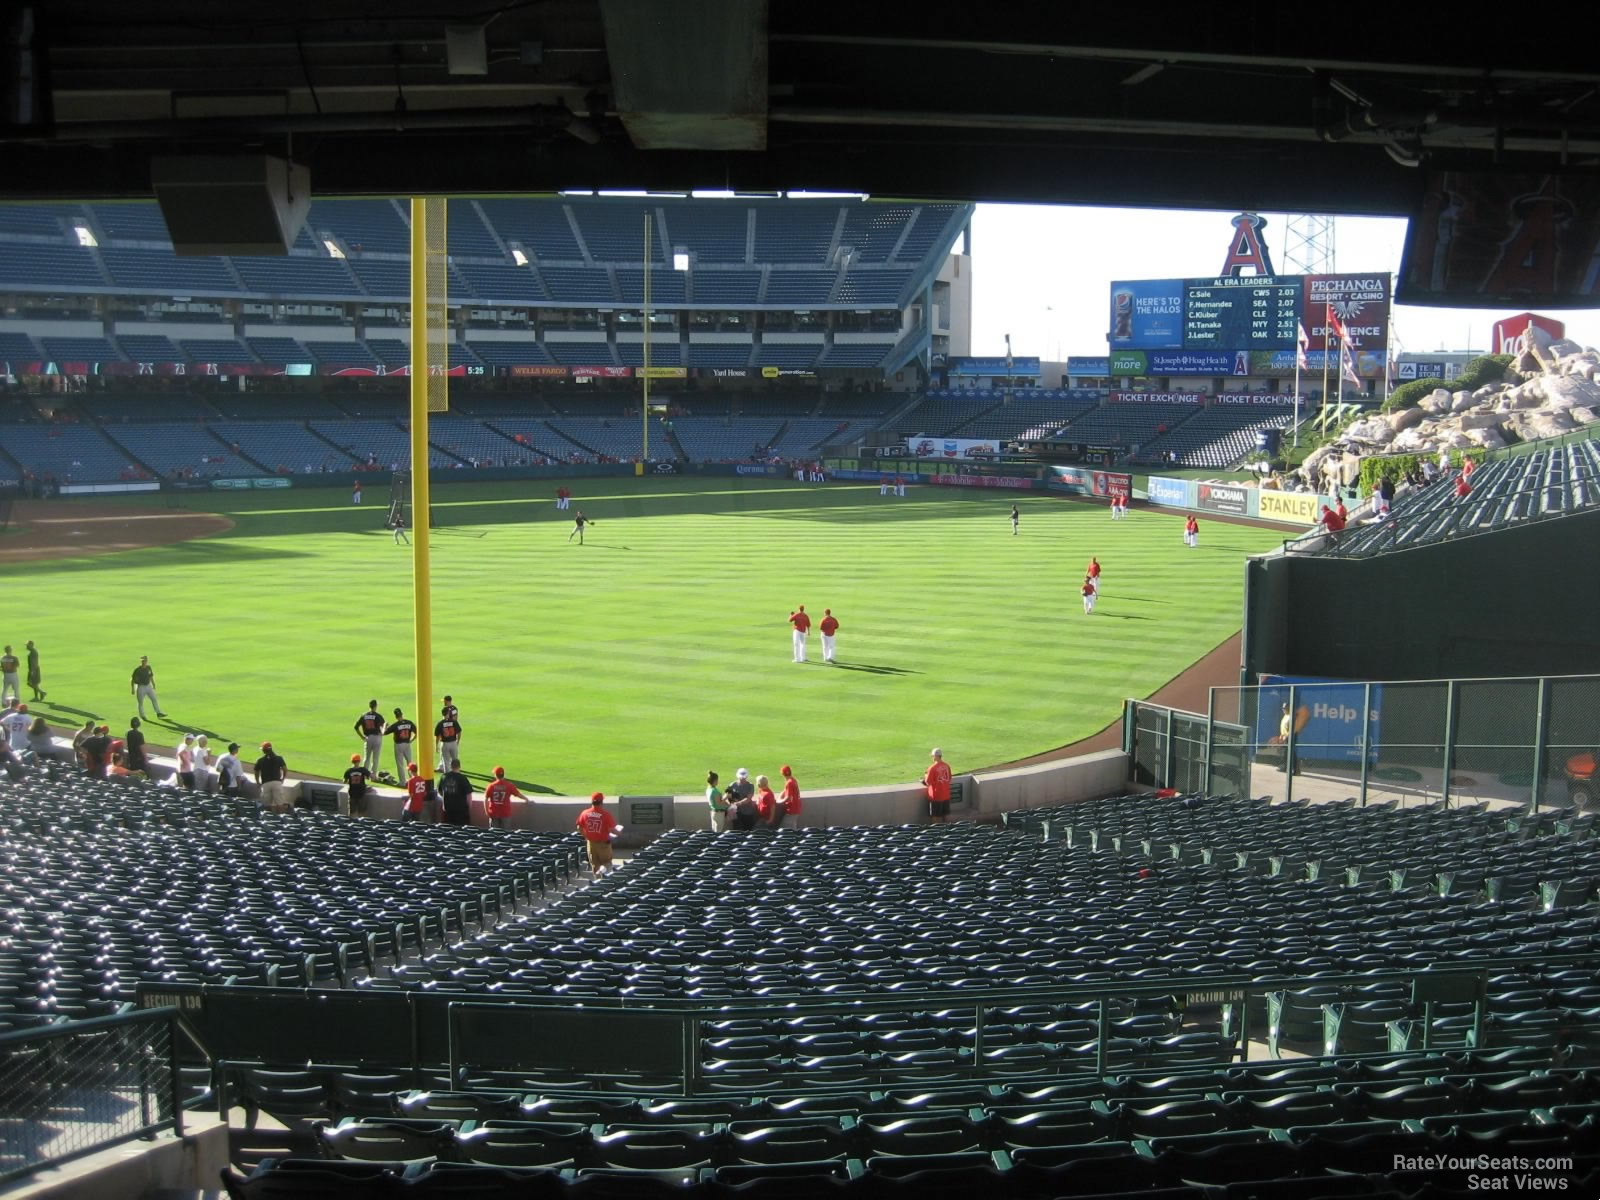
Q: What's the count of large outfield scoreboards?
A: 1